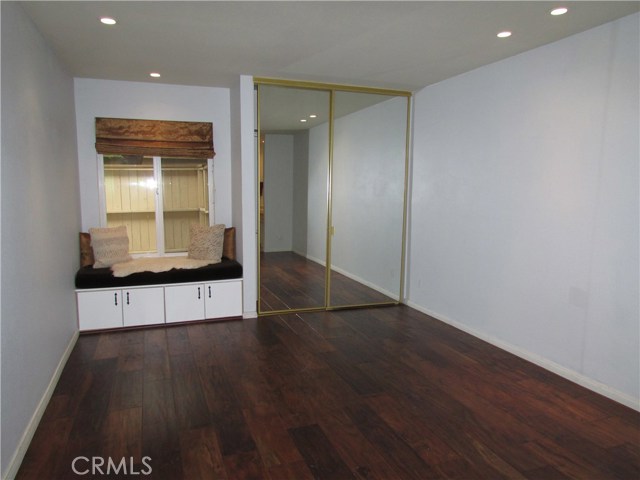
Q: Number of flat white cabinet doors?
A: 4